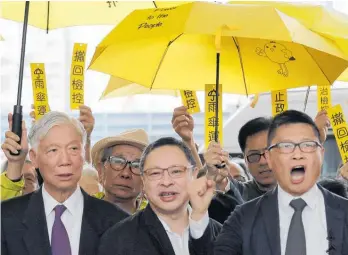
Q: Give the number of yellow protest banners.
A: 7